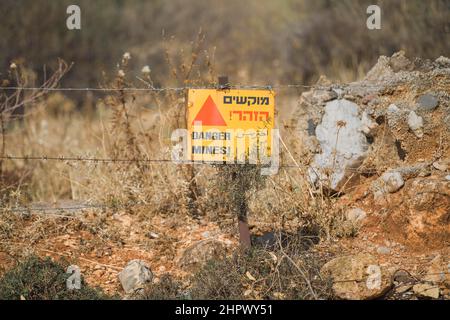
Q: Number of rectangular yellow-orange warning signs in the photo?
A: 1